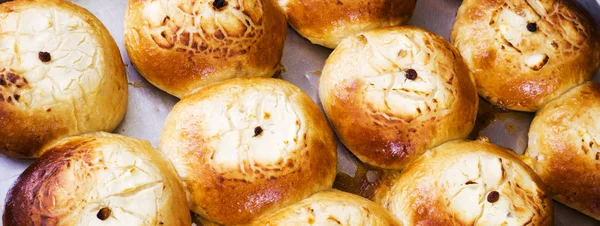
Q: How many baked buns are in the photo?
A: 10